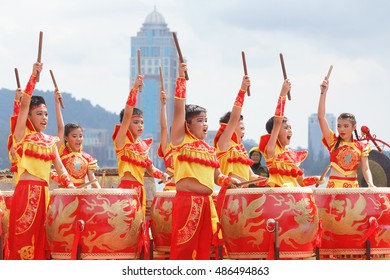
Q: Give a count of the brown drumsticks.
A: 13